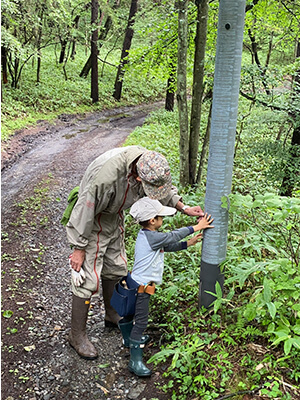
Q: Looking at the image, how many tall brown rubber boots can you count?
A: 2